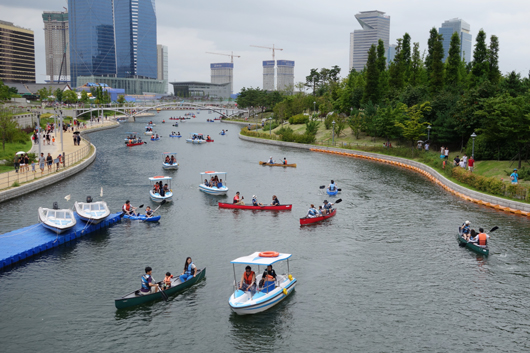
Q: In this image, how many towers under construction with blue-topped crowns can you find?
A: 3